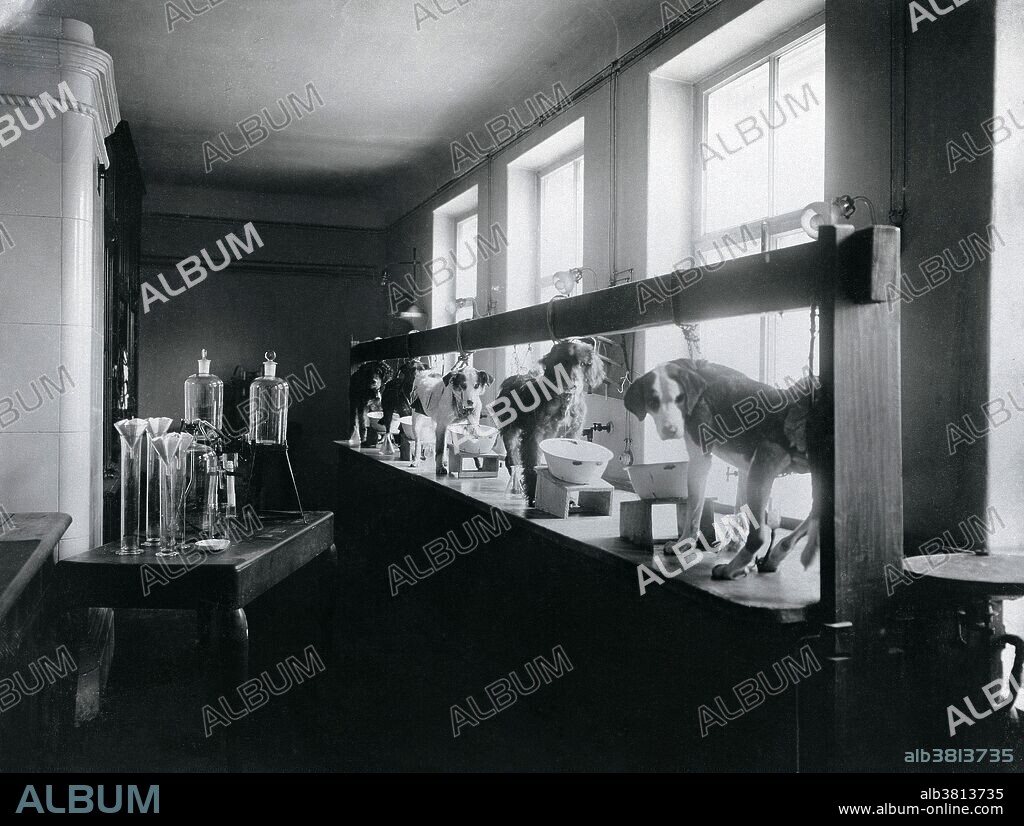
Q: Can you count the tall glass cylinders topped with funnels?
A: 4